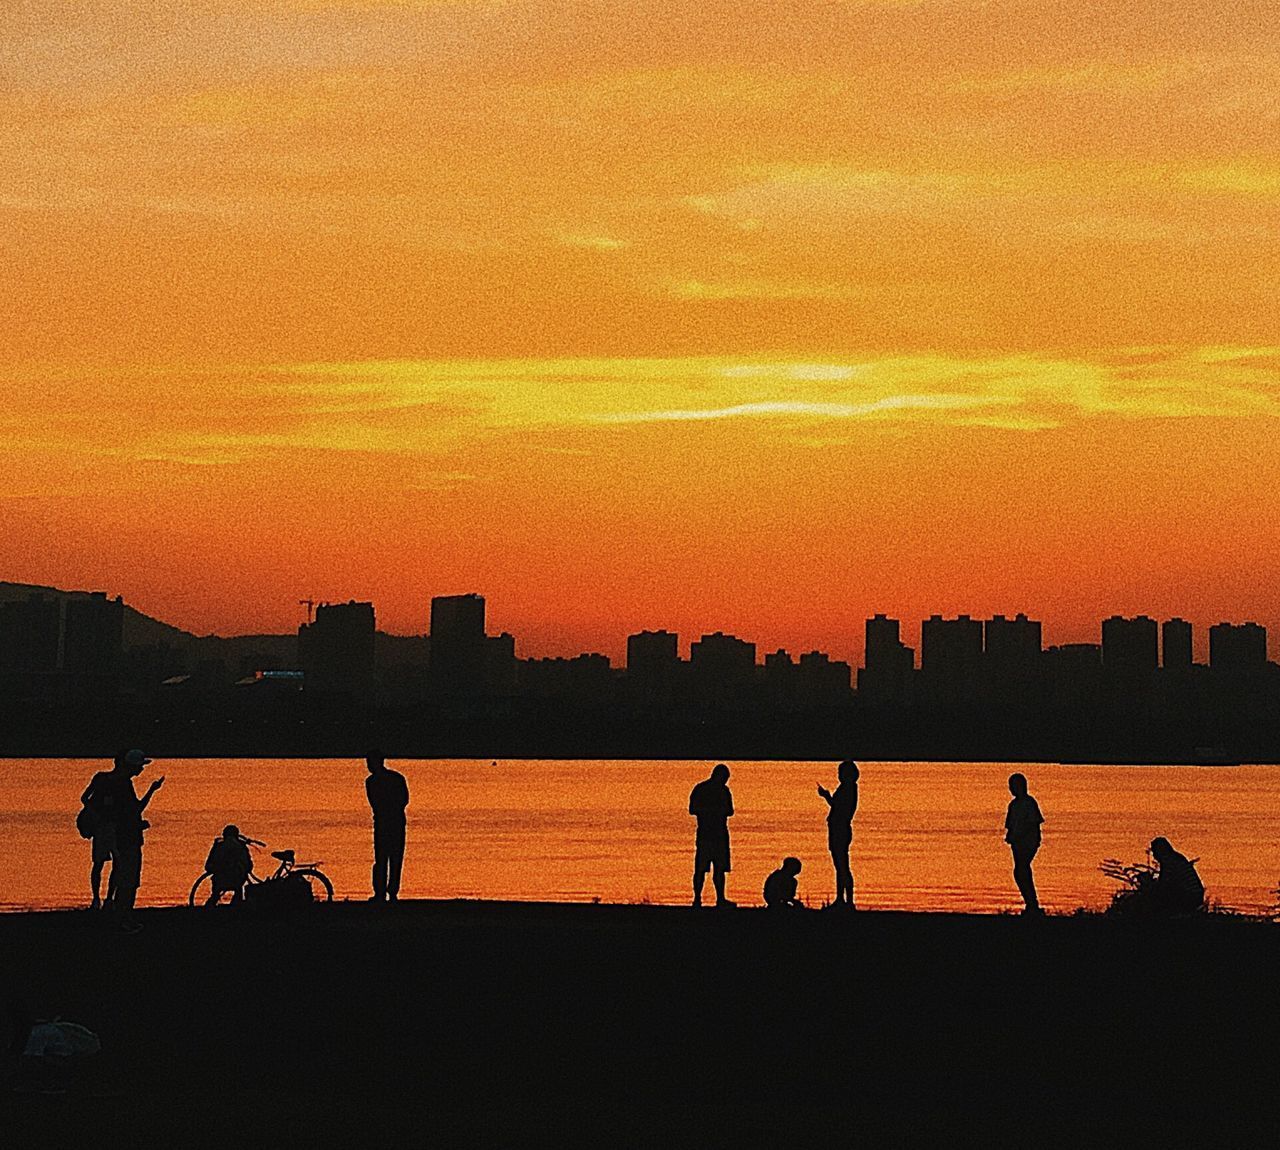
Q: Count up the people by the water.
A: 9